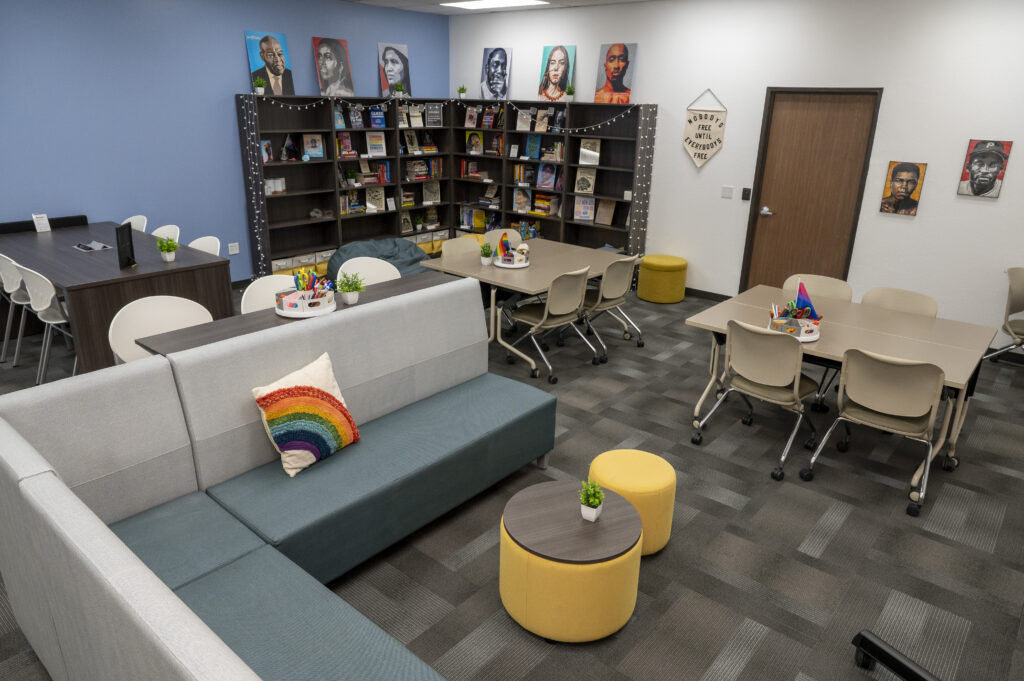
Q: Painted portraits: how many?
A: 8